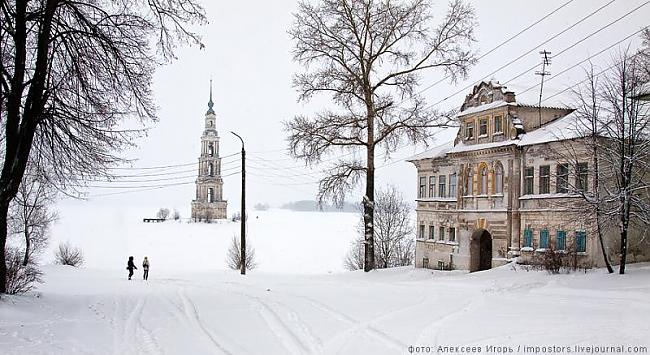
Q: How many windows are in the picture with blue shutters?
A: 4